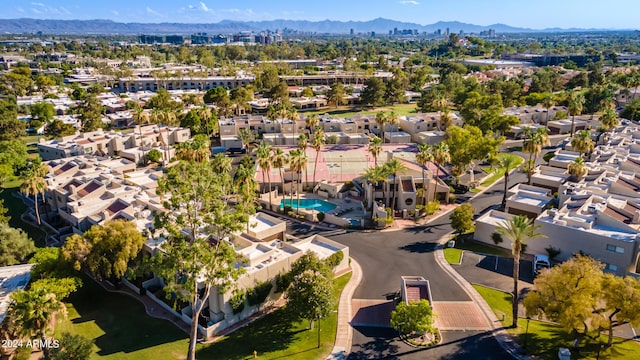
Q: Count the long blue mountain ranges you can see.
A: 1